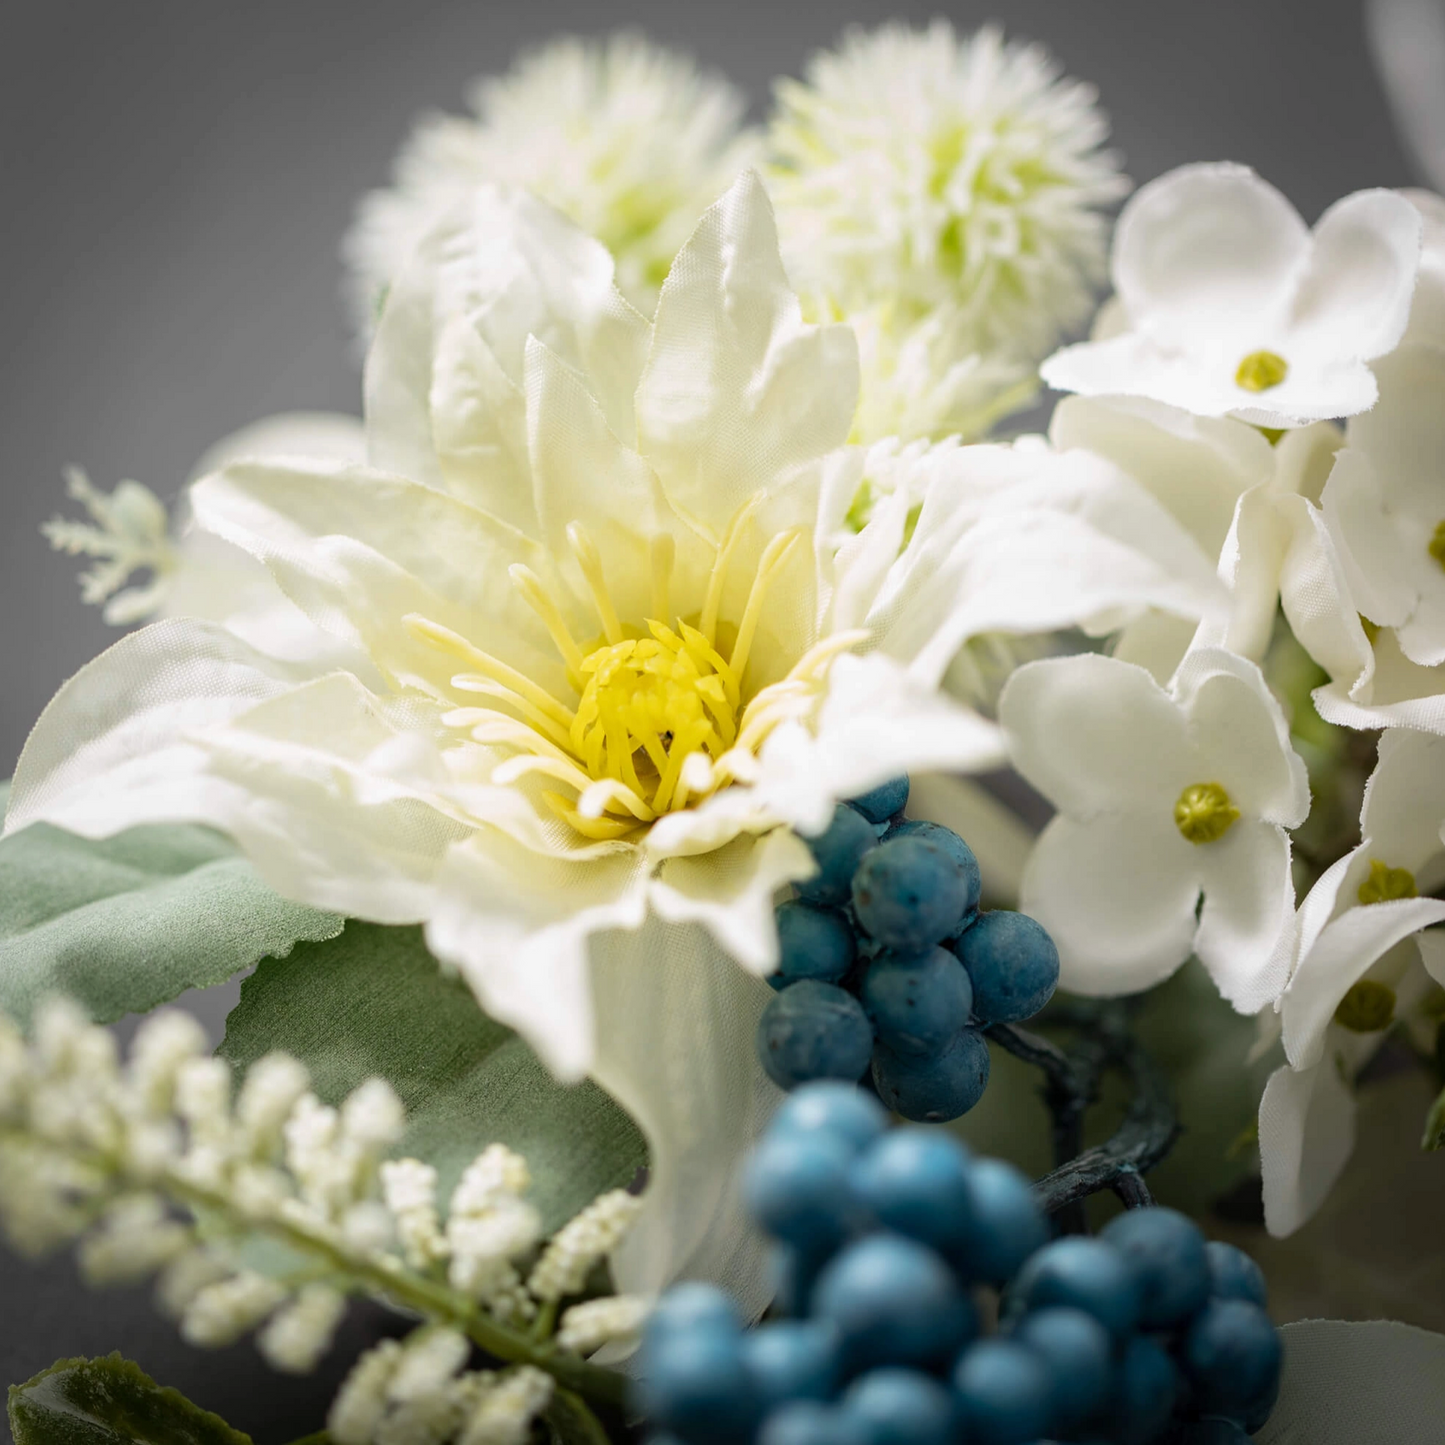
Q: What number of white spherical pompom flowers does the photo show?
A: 2